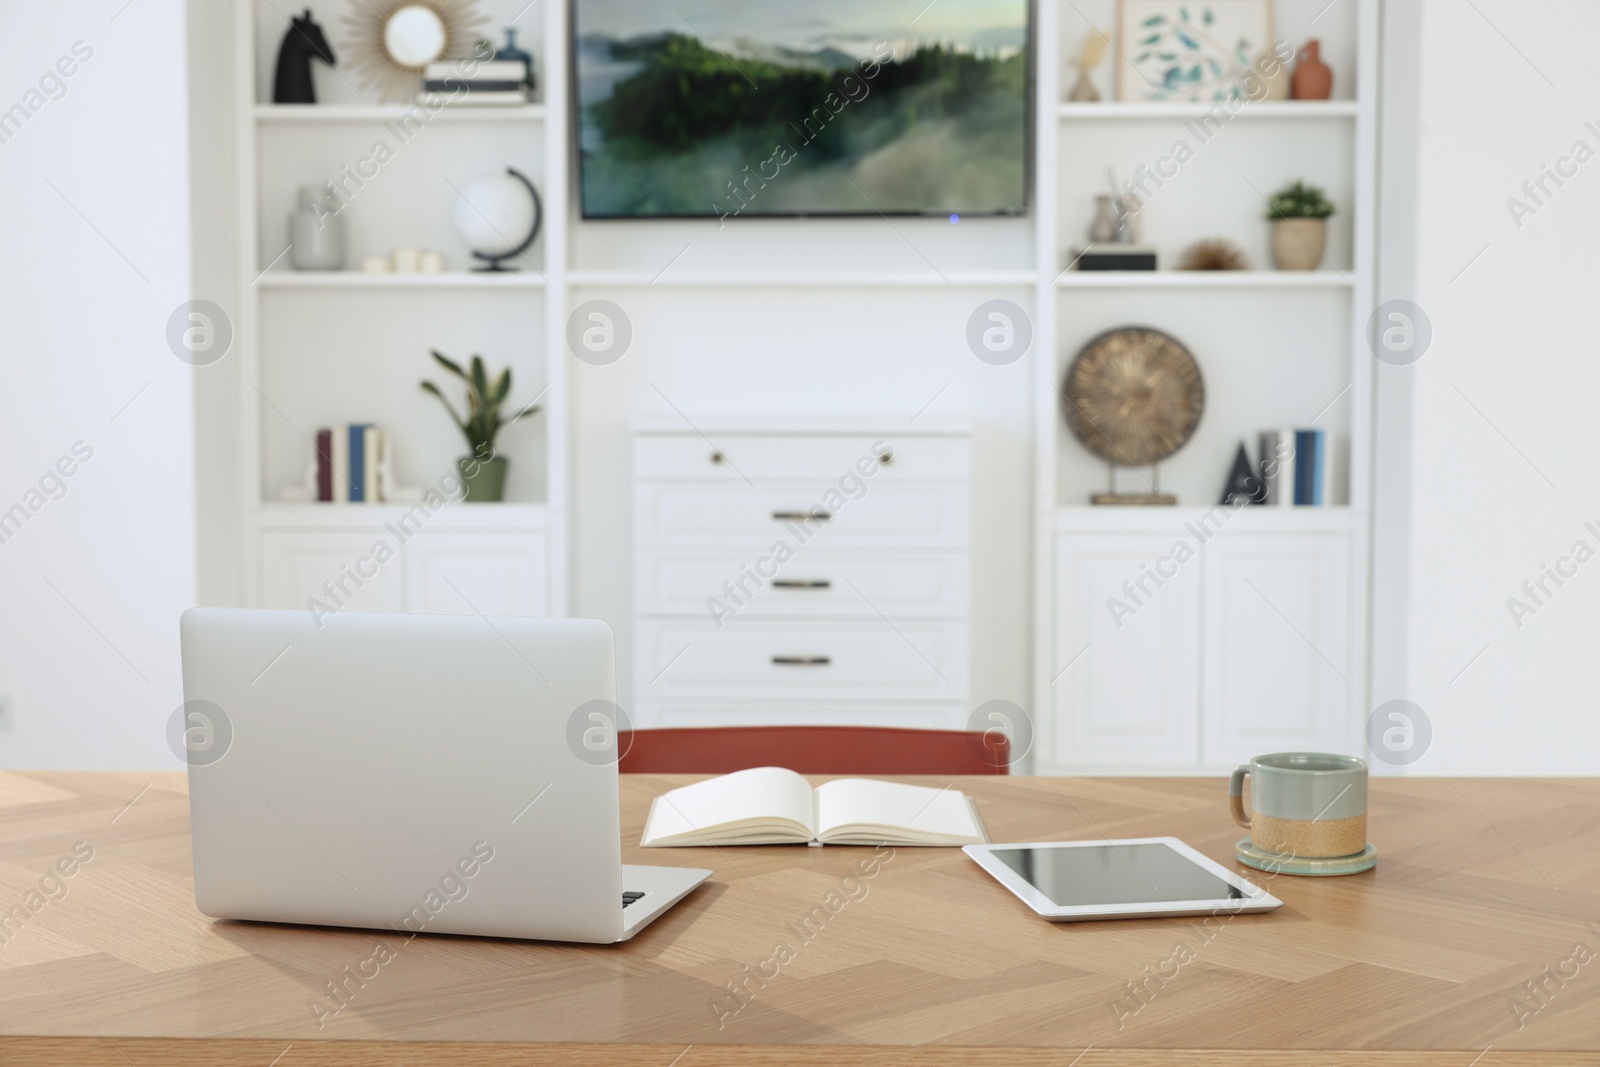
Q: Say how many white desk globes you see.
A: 1